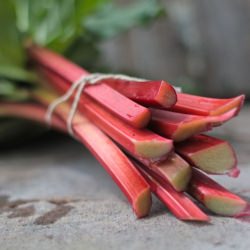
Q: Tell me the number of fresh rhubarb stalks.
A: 10